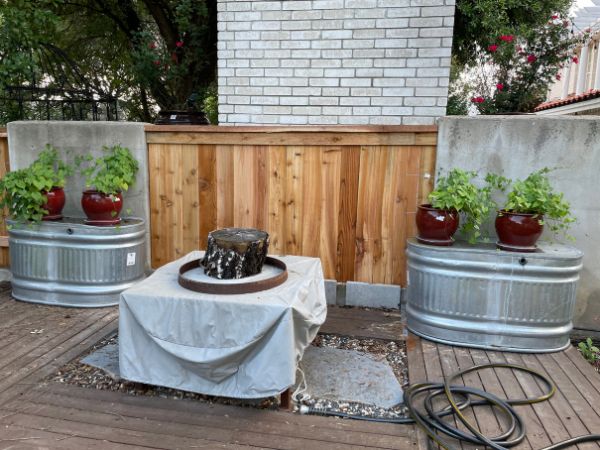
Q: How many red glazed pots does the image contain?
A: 4